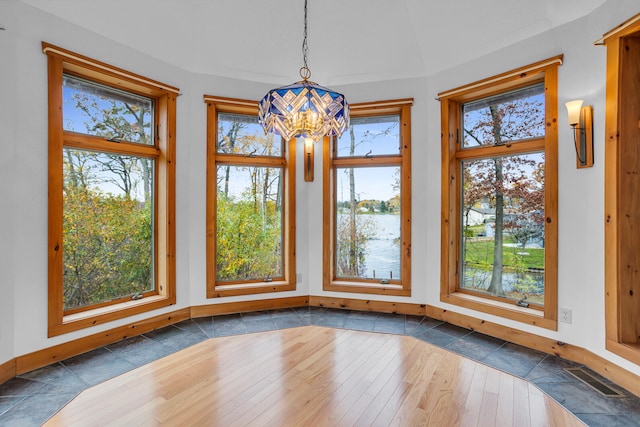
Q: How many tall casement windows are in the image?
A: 4